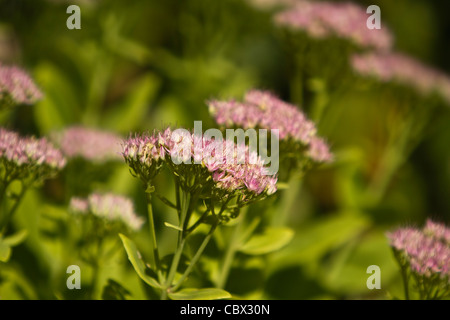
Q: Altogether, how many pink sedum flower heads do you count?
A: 9